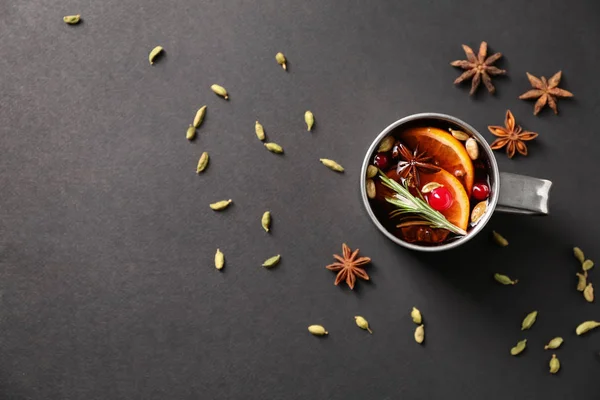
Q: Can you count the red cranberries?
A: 3